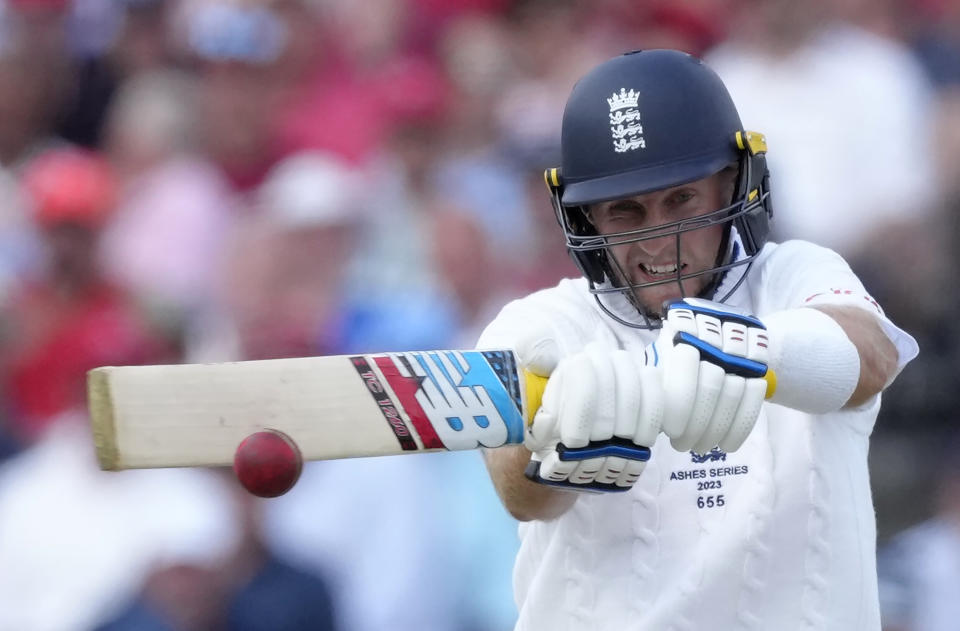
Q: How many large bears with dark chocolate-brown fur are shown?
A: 0